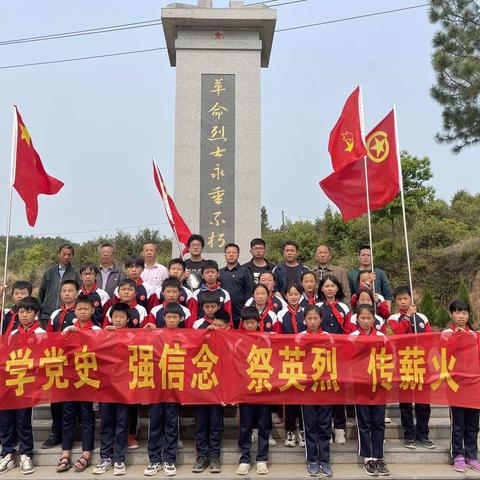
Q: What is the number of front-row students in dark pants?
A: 9